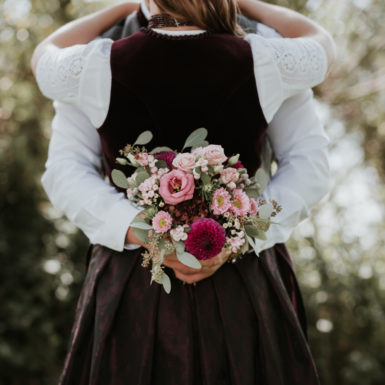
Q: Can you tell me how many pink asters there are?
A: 4